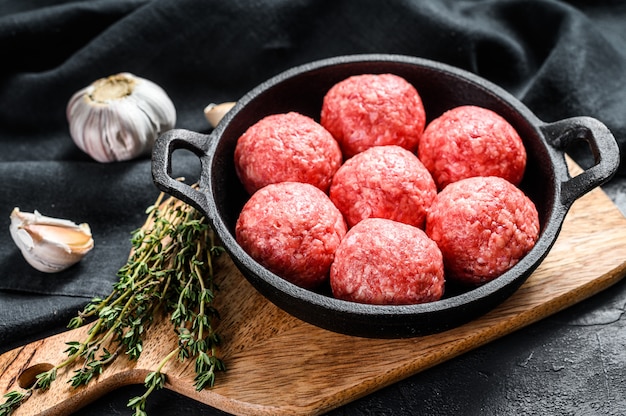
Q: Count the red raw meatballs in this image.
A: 7